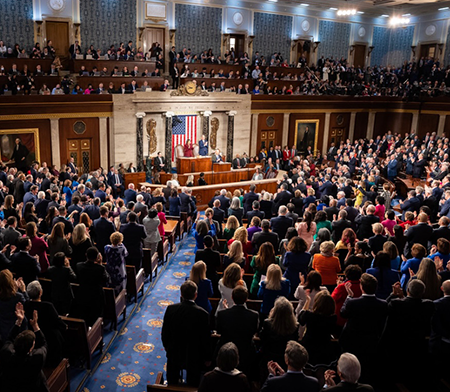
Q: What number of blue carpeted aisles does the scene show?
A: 1